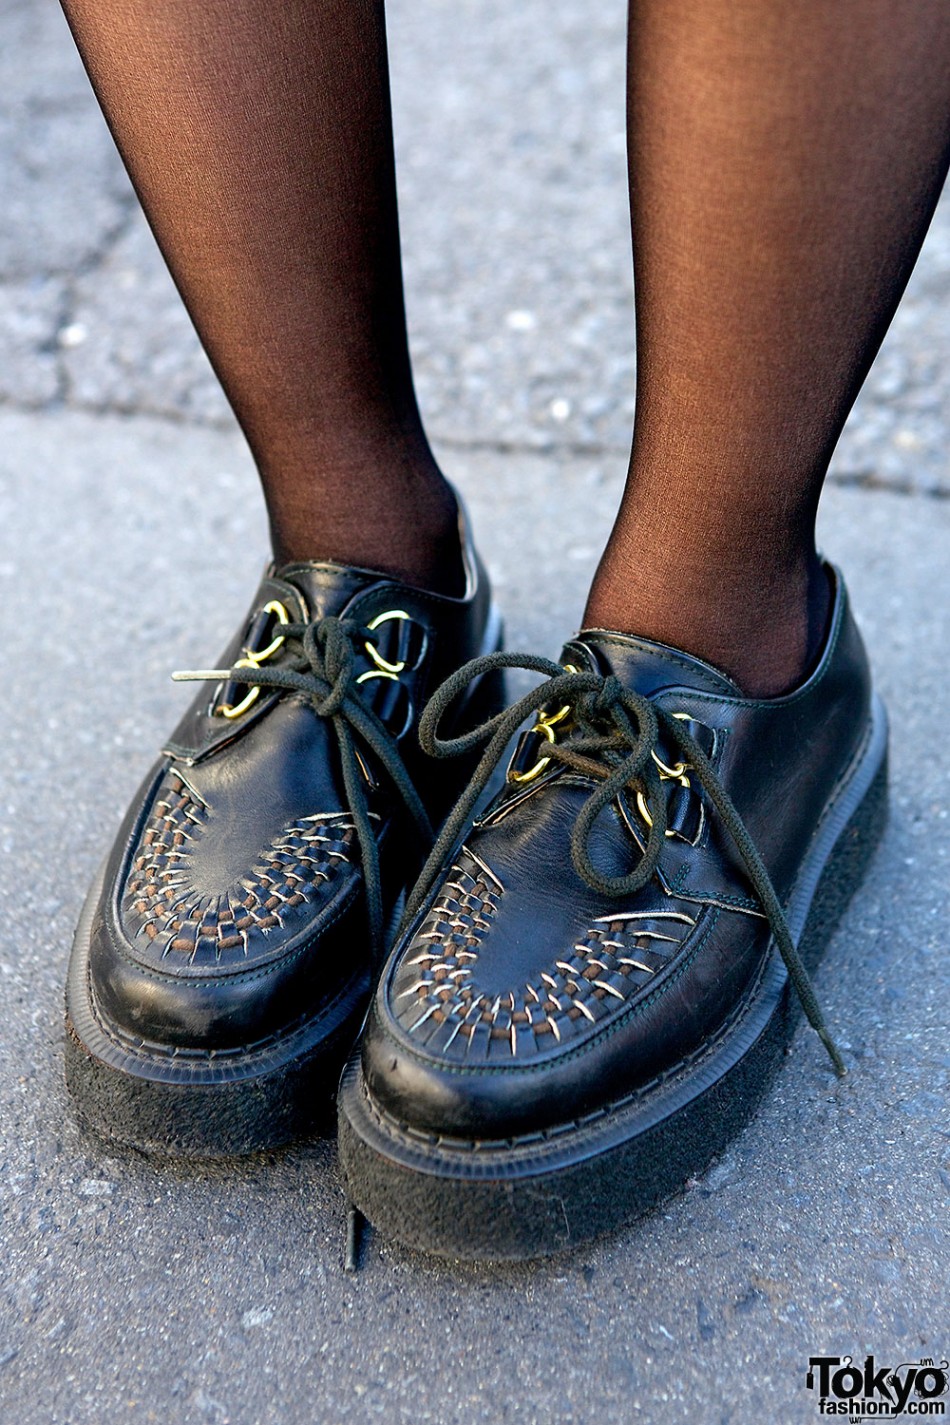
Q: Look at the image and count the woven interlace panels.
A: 2